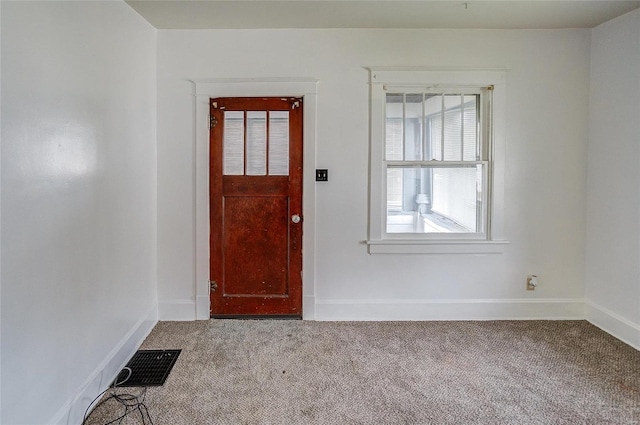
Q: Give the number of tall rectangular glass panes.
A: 8